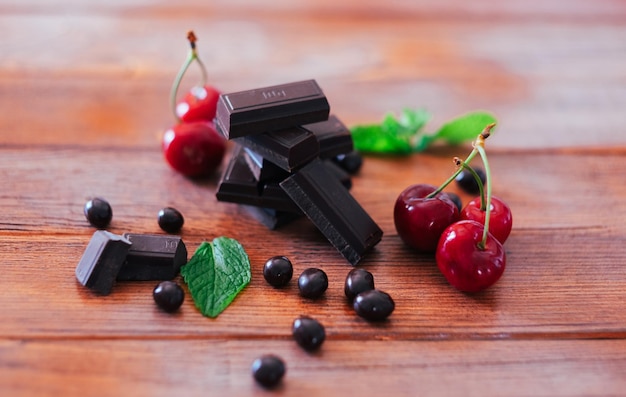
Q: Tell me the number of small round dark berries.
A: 12